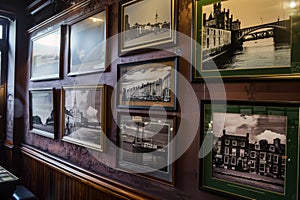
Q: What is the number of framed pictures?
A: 9